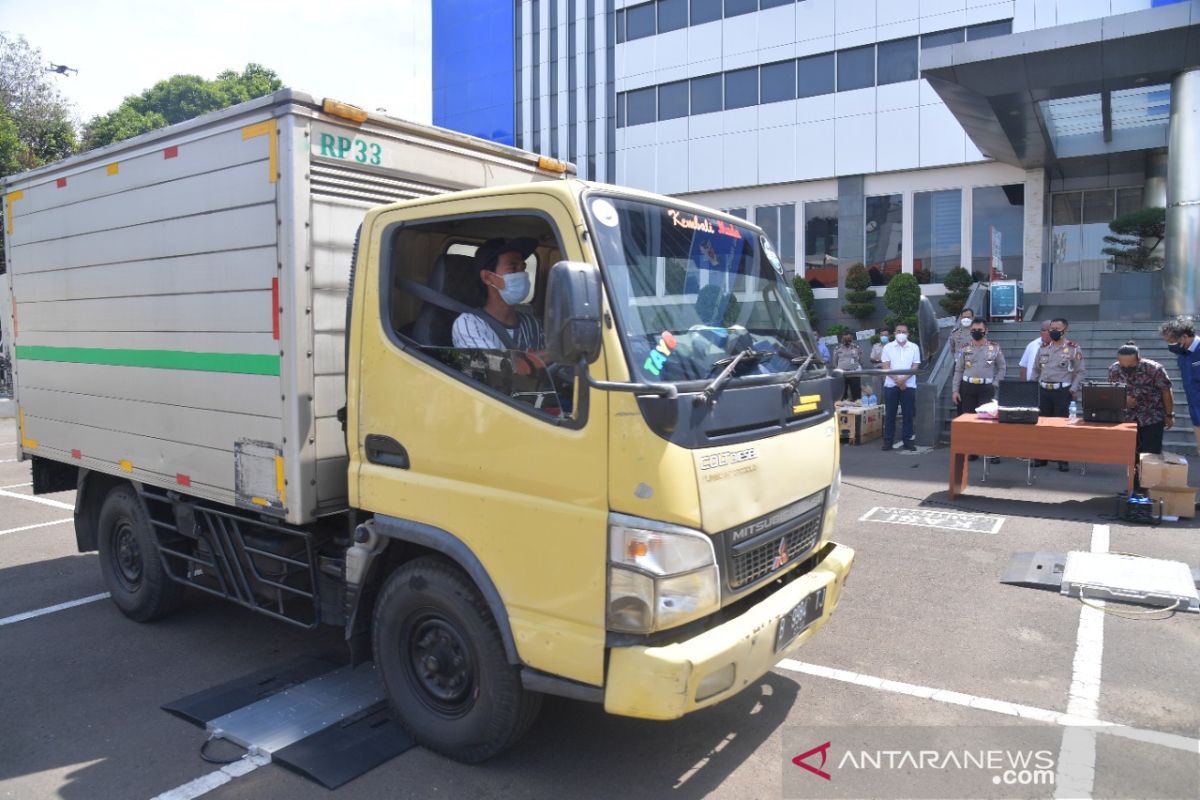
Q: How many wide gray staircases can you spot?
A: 1